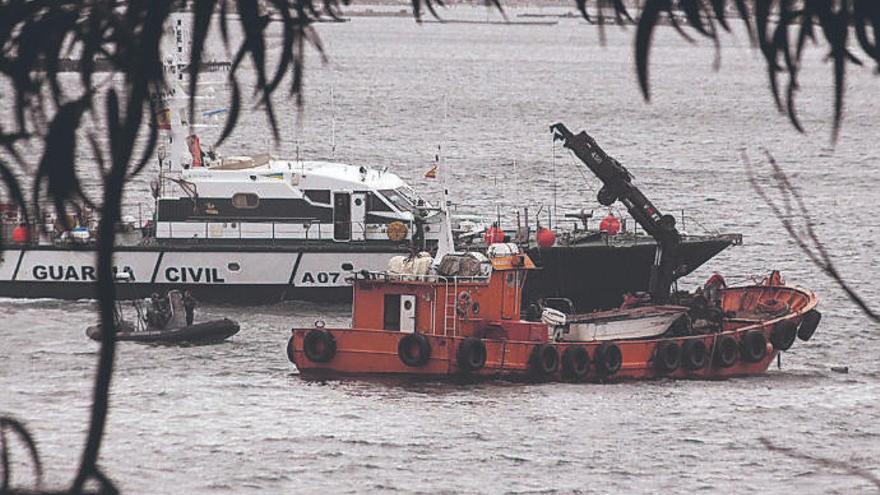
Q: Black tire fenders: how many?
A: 13